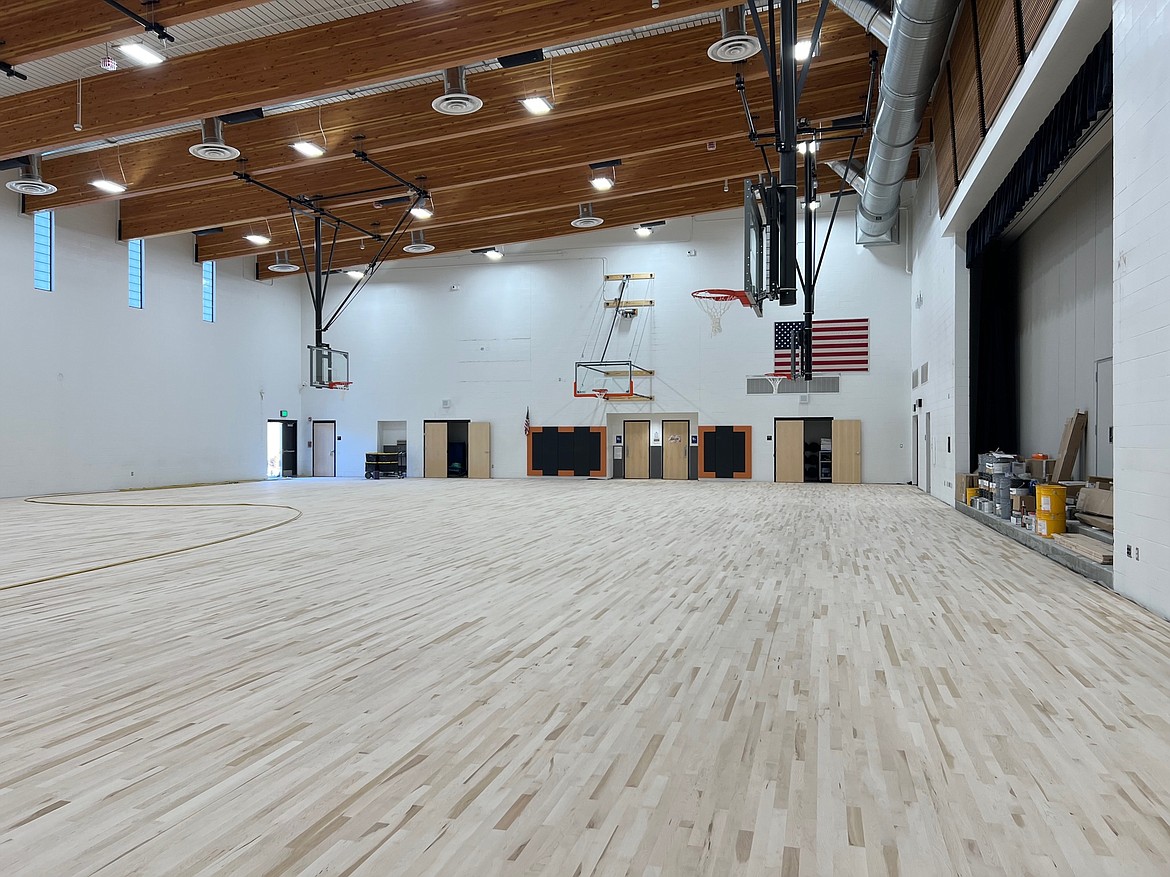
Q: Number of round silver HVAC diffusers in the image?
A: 7